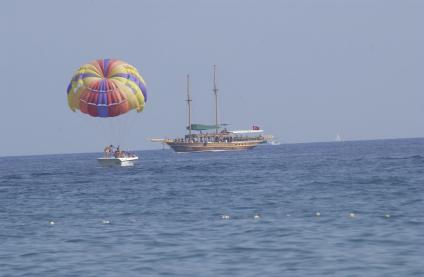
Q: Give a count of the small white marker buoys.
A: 7